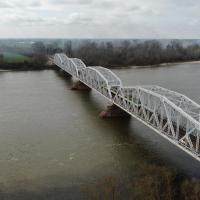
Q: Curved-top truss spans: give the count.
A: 4